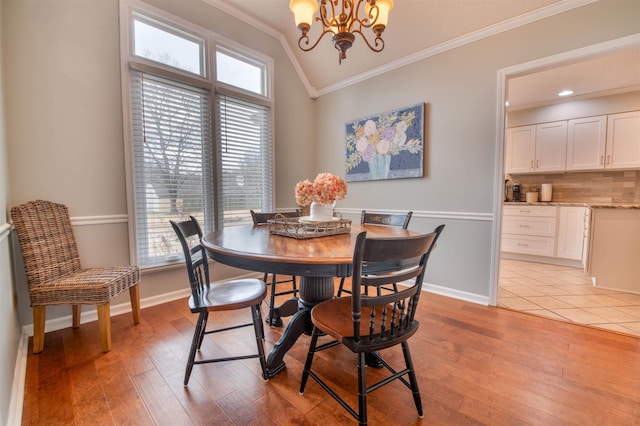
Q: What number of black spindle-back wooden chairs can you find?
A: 4